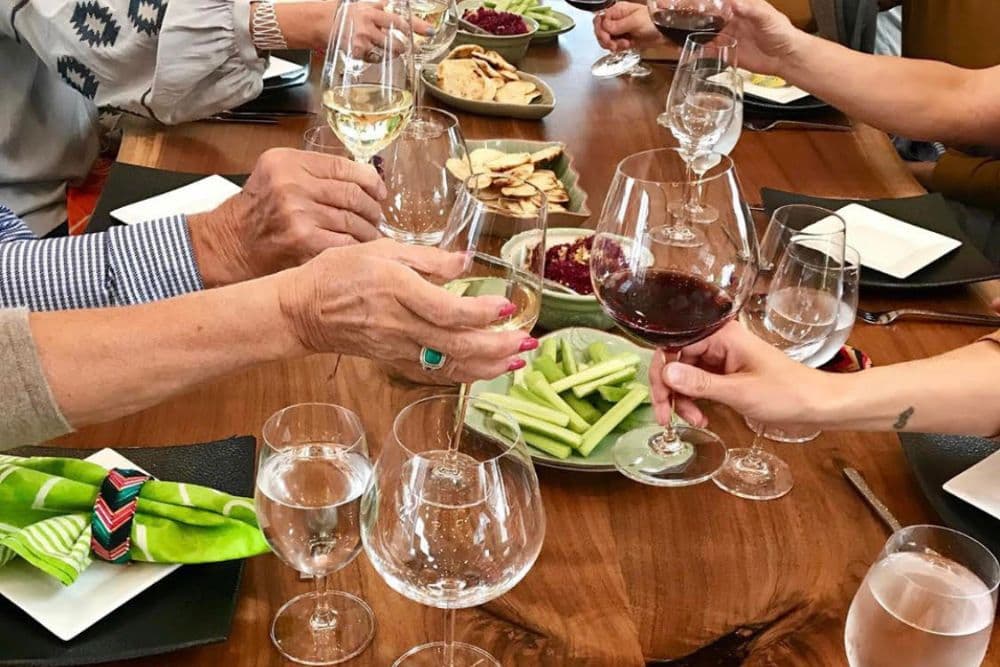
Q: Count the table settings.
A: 6